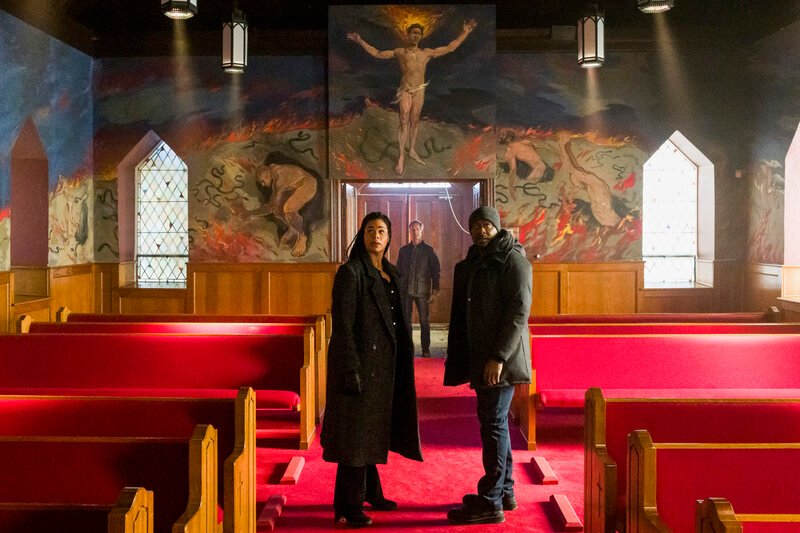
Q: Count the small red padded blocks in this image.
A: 4